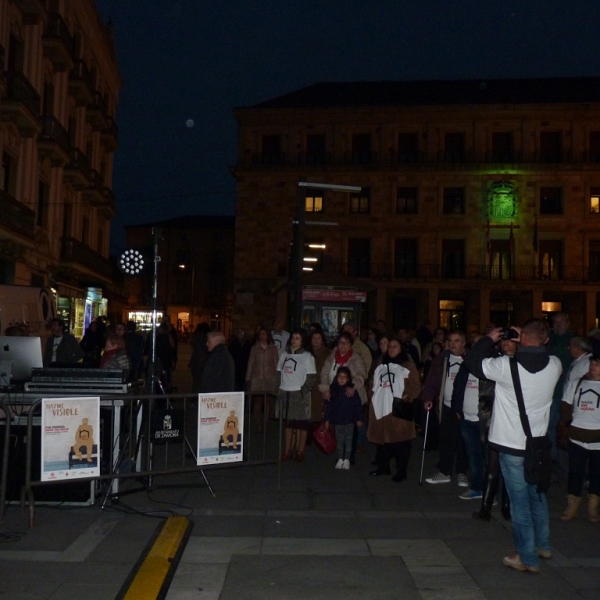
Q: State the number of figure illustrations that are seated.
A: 2